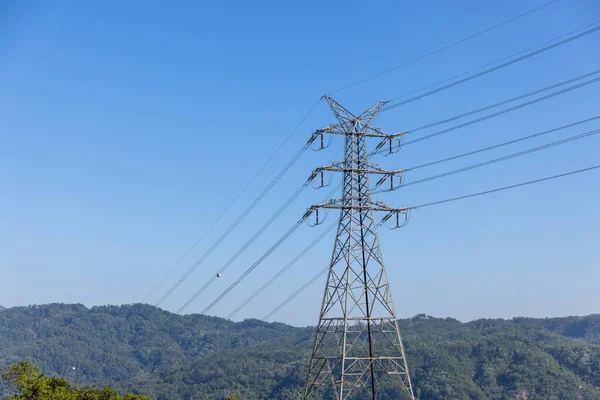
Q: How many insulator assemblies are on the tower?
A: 6